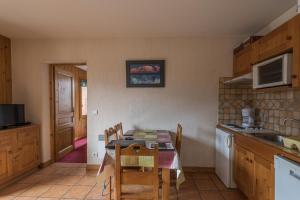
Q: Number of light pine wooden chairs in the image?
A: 4